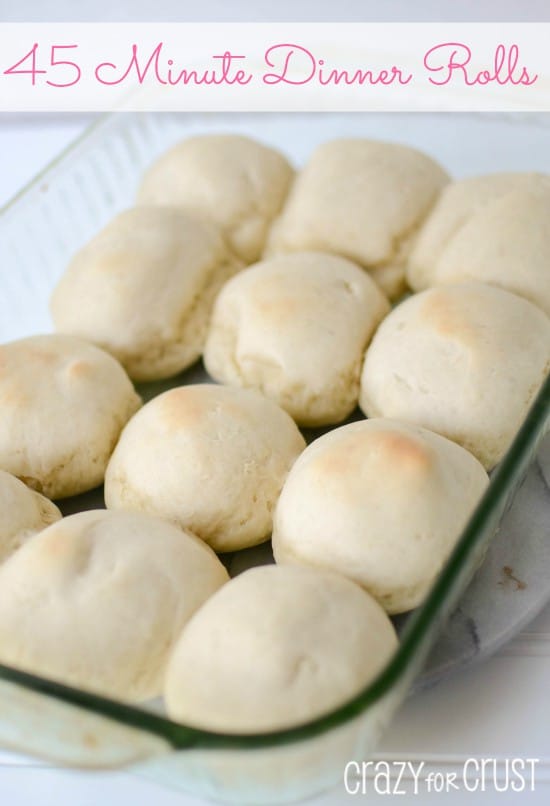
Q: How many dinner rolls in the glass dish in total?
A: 12